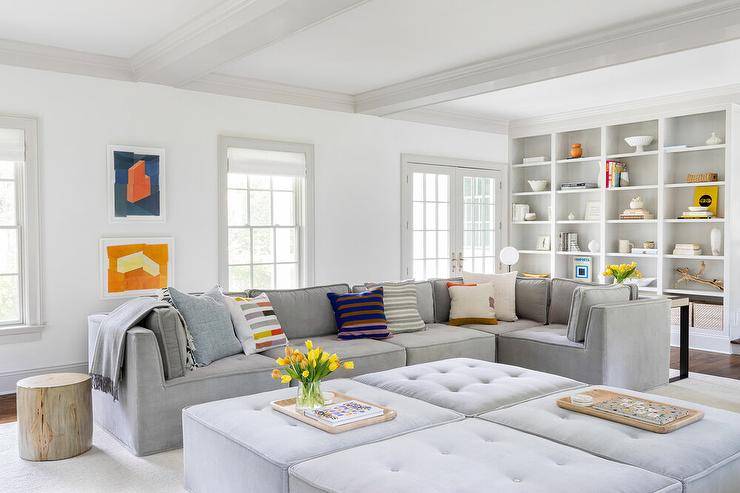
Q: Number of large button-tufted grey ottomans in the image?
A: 4